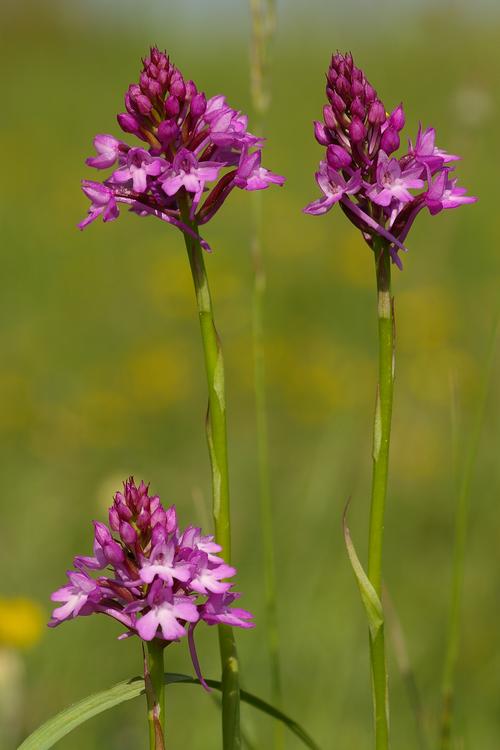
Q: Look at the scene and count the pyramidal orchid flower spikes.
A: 3